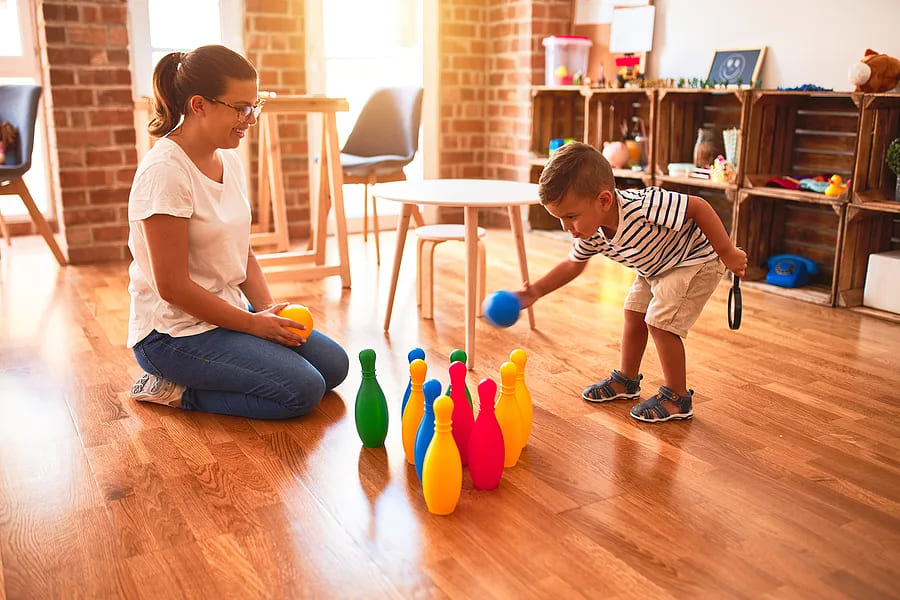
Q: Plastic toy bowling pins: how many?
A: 10